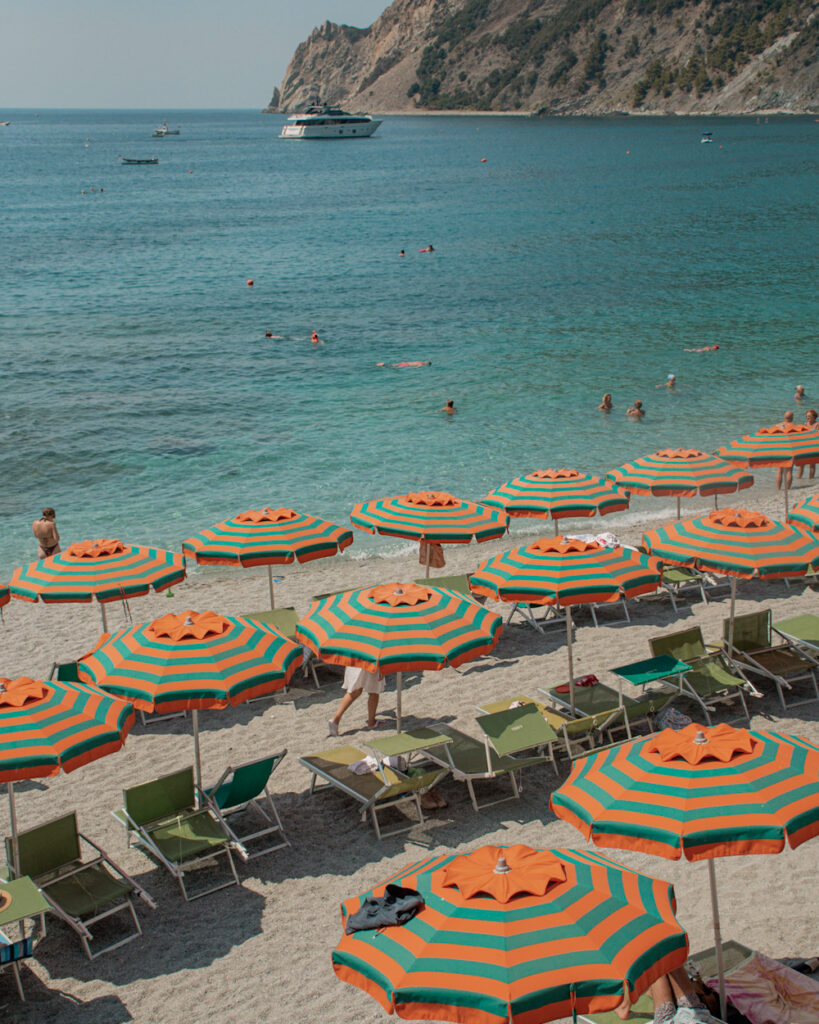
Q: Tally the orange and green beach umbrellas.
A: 15